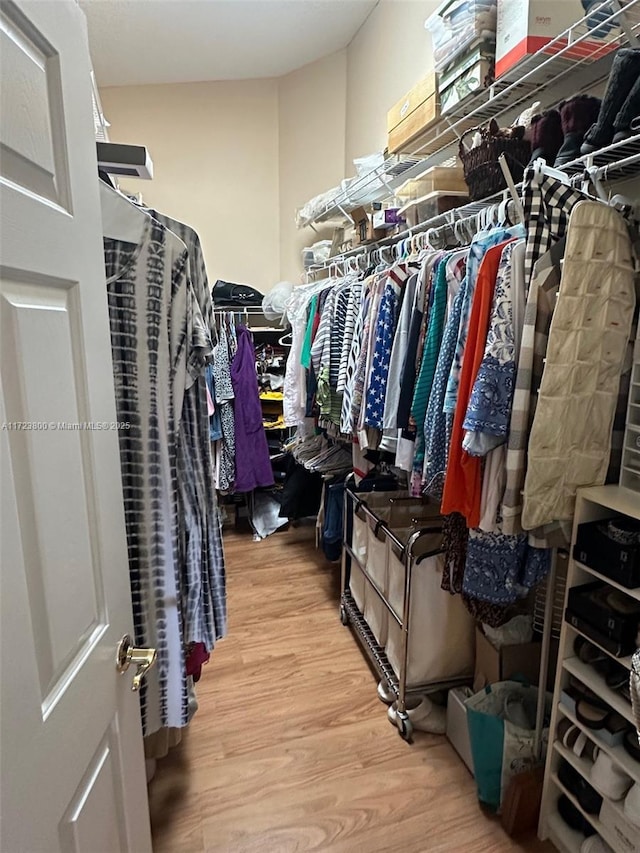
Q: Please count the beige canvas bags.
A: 3